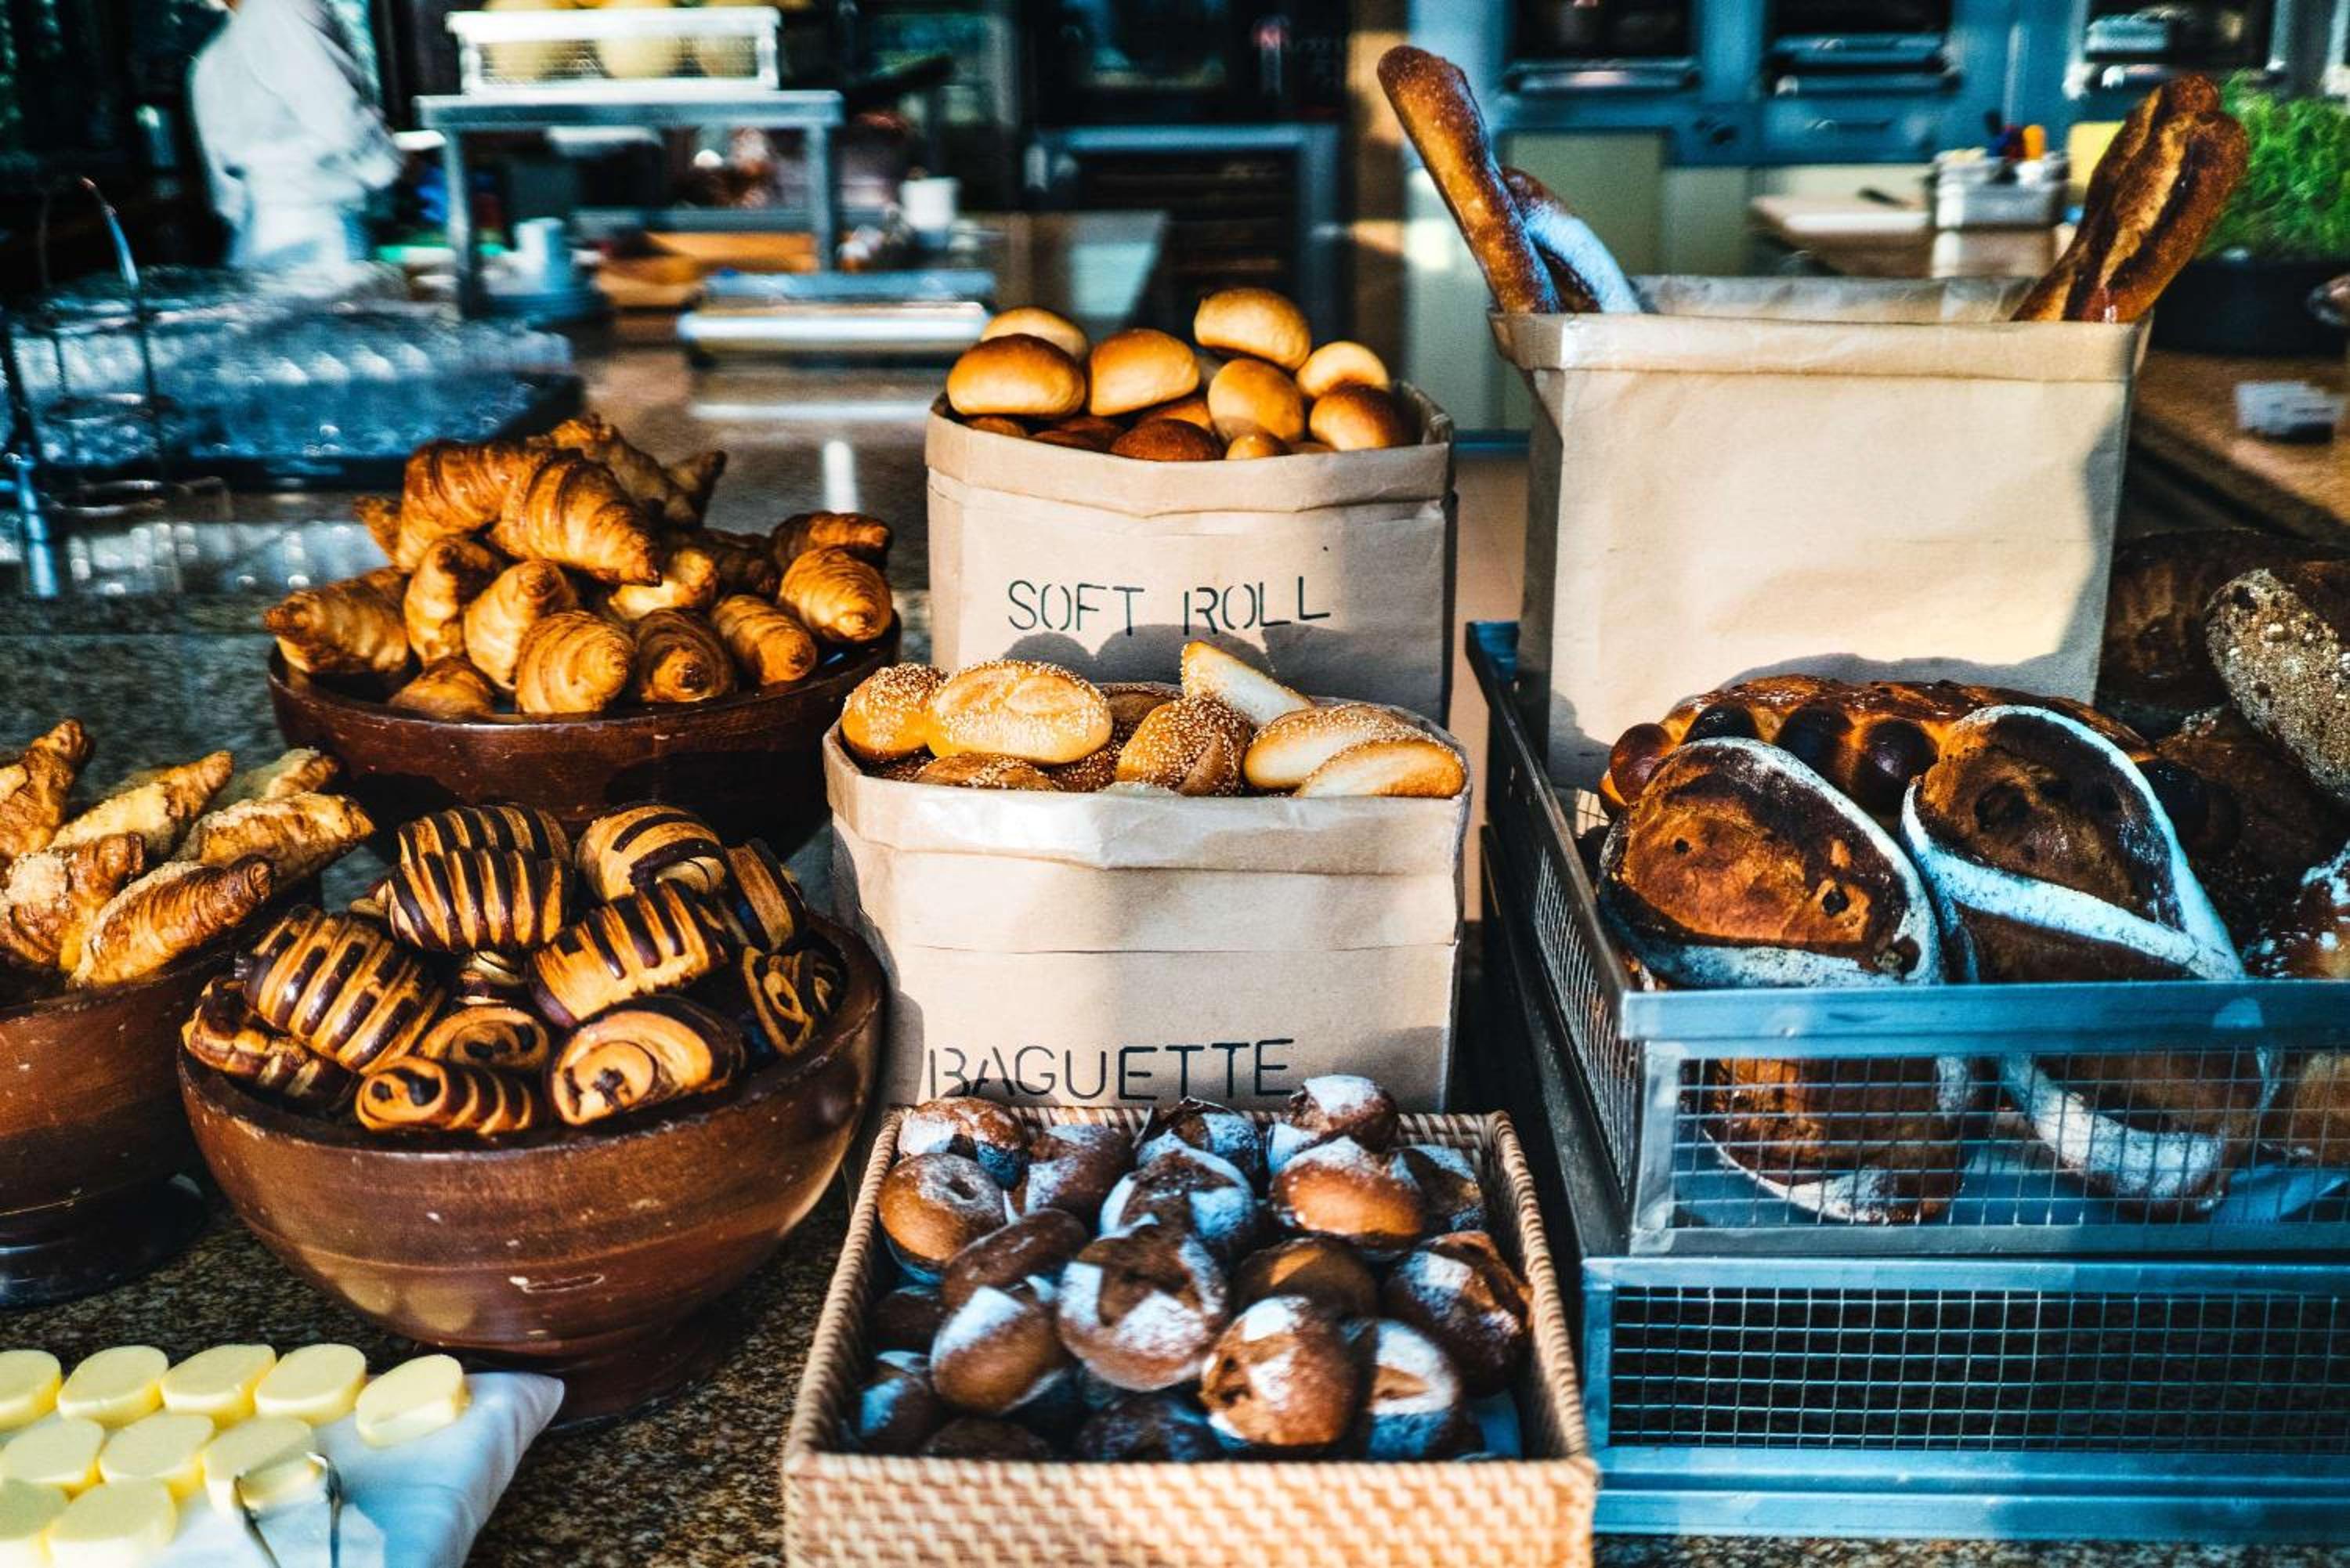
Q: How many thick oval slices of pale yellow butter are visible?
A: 10